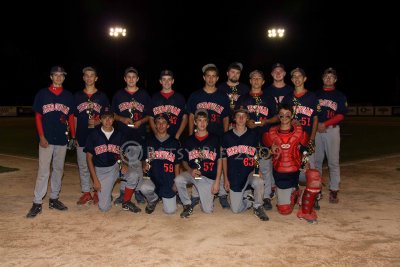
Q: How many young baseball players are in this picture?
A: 15